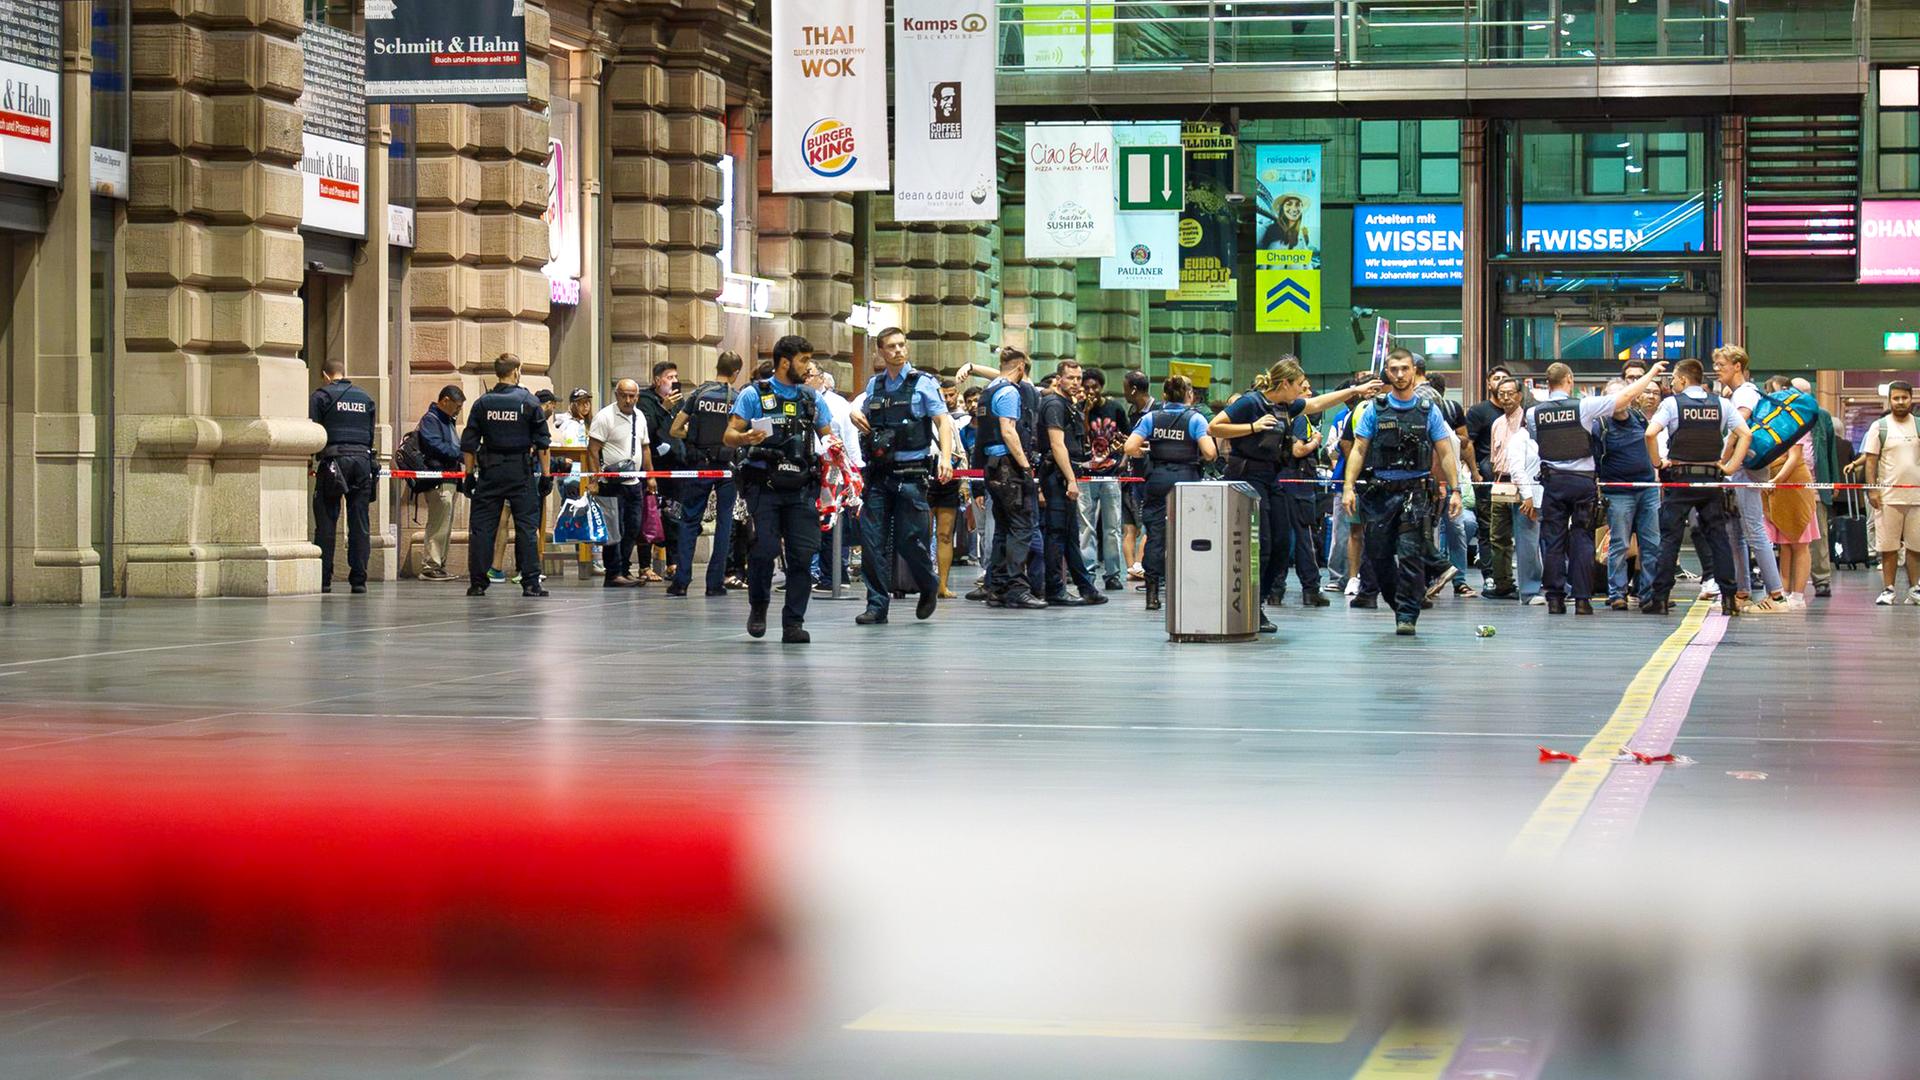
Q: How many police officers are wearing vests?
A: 12